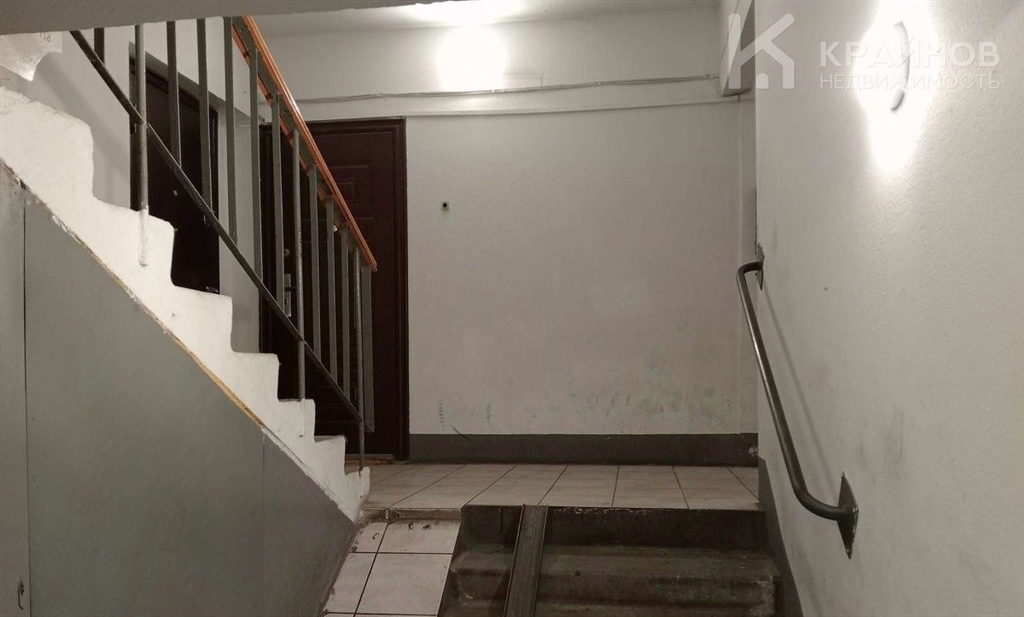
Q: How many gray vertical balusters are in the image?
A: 13